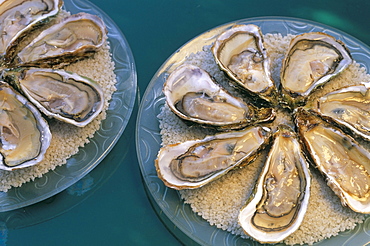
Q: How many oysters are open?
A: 11